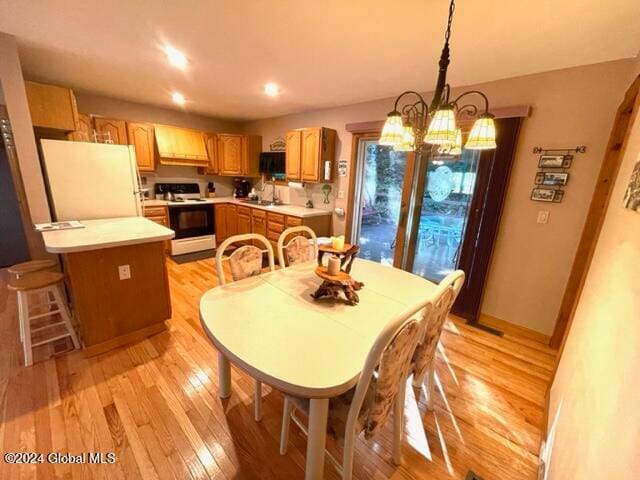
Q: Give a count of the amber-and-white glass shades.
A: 5